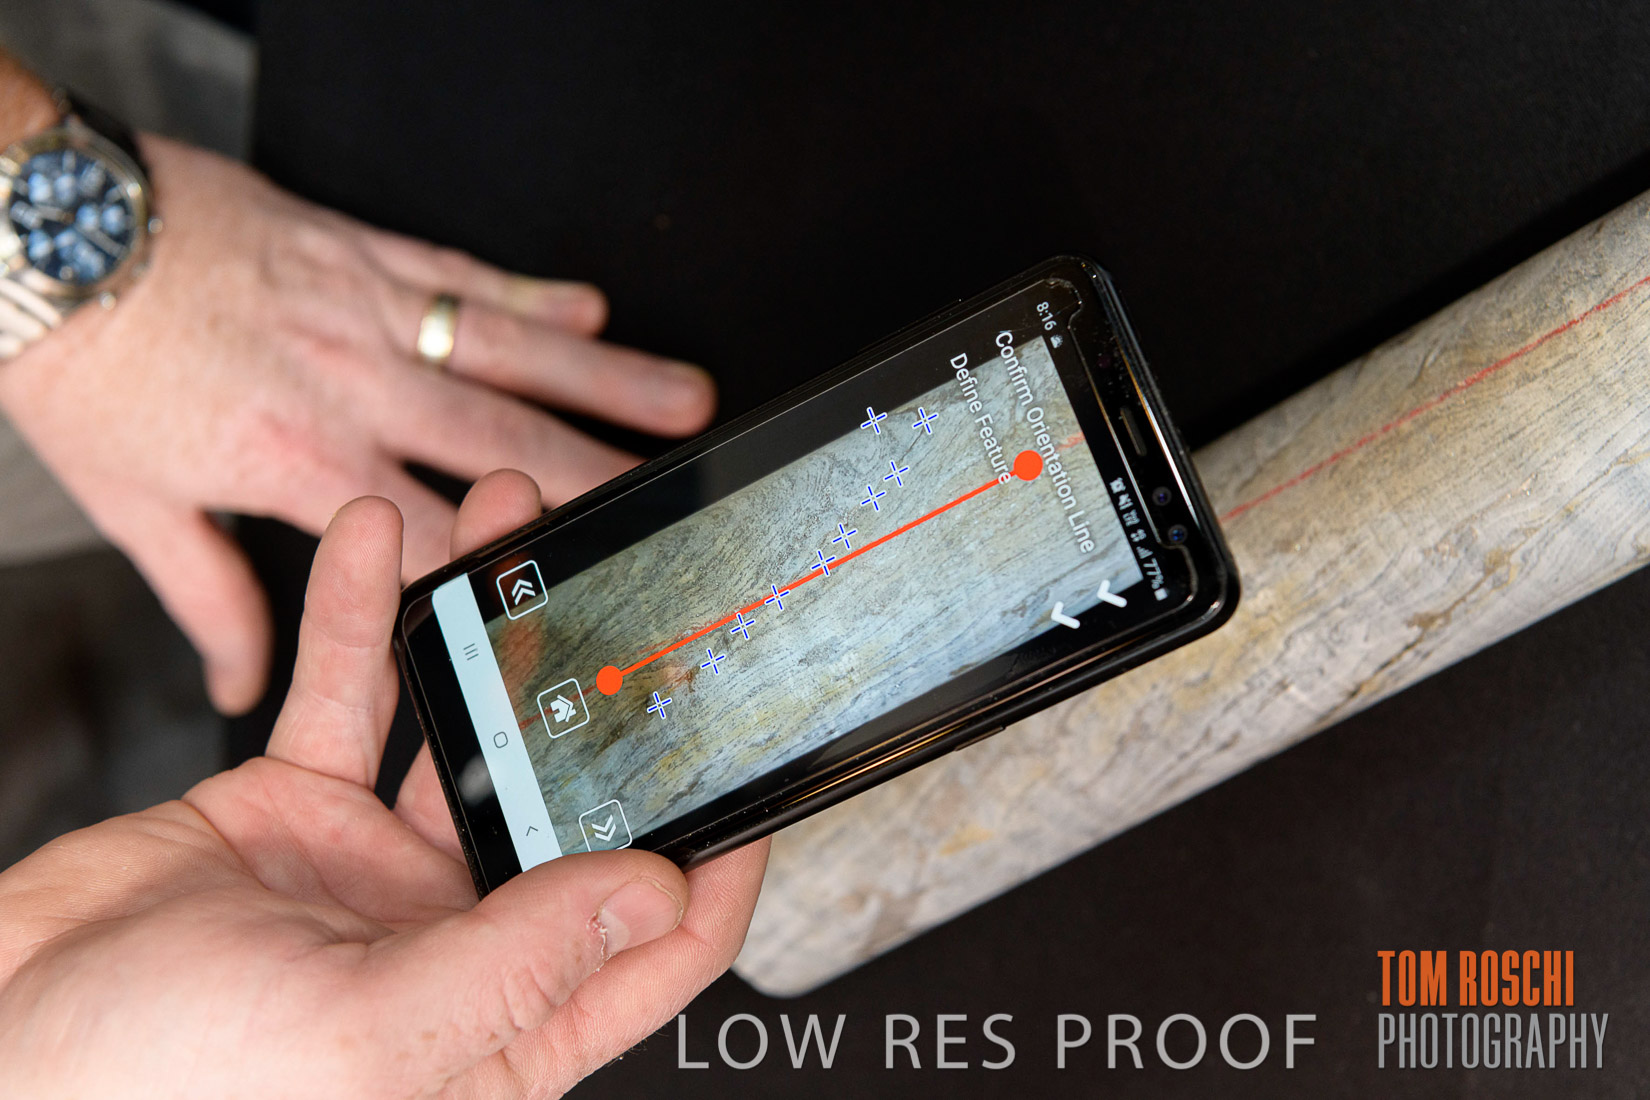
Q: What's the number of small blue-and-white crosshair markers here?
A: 10